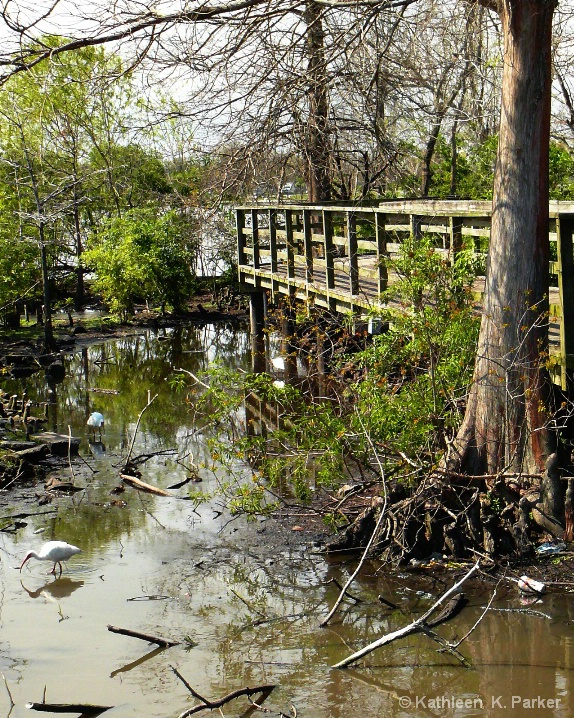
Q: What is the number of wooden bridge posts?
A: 11